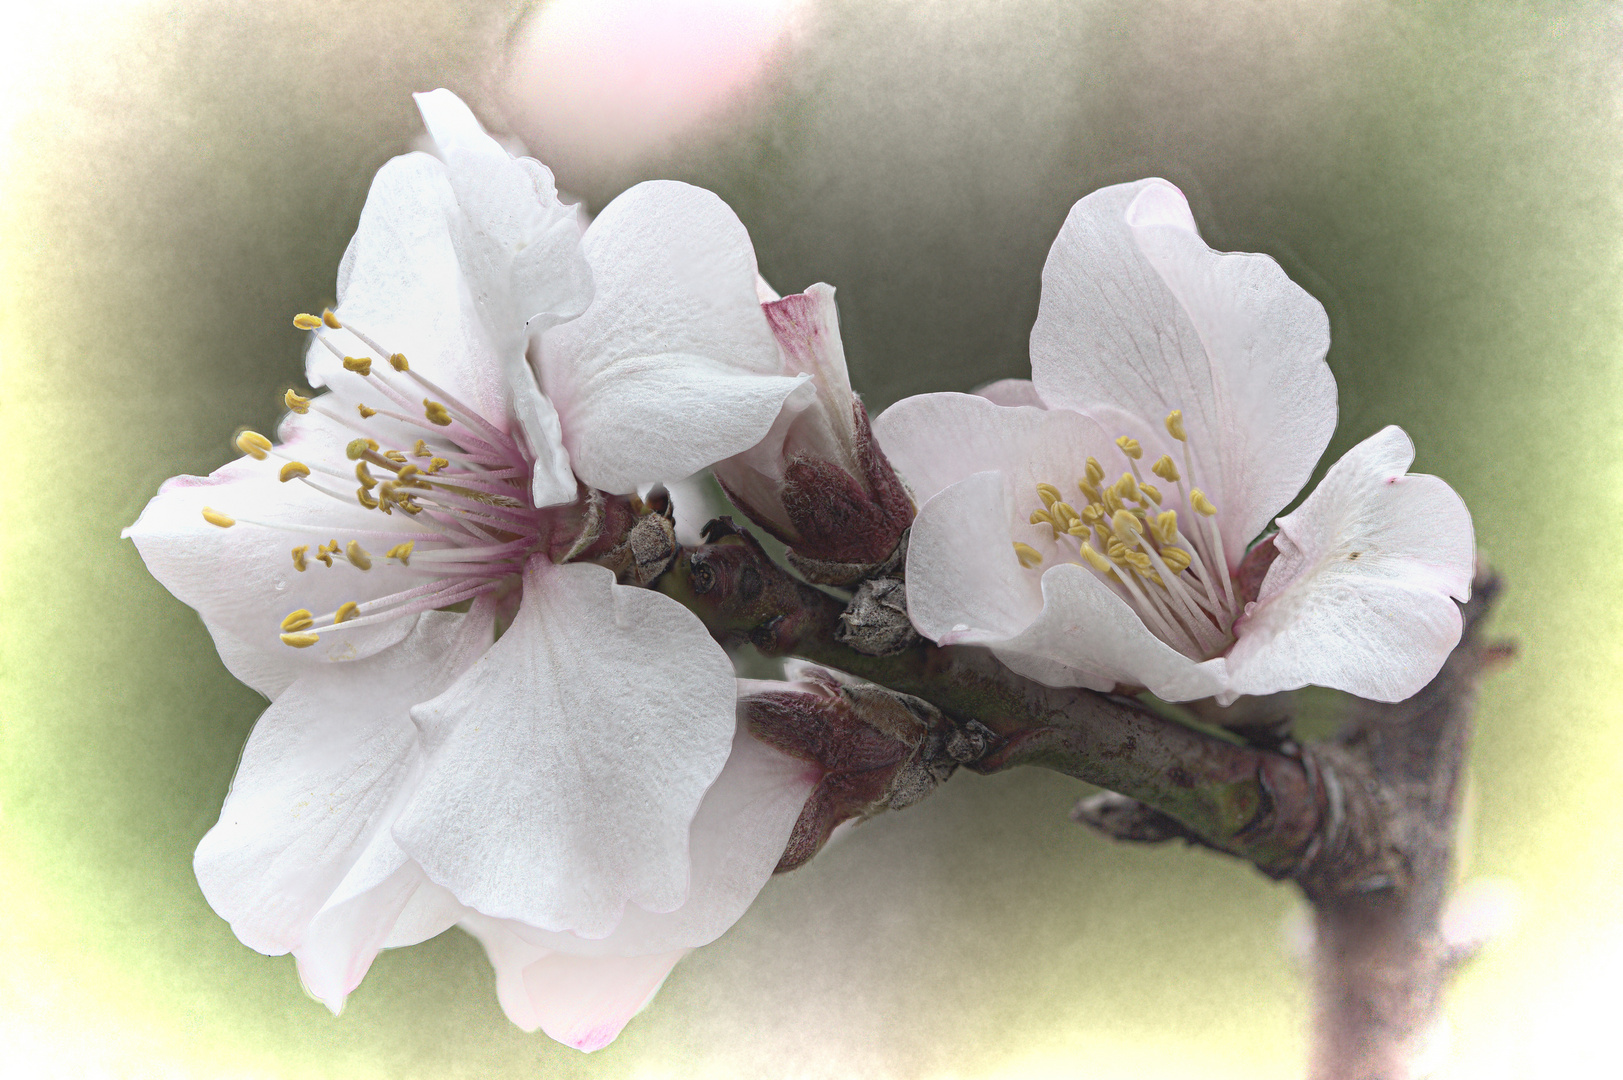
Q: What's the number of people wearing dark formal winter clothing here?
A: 0